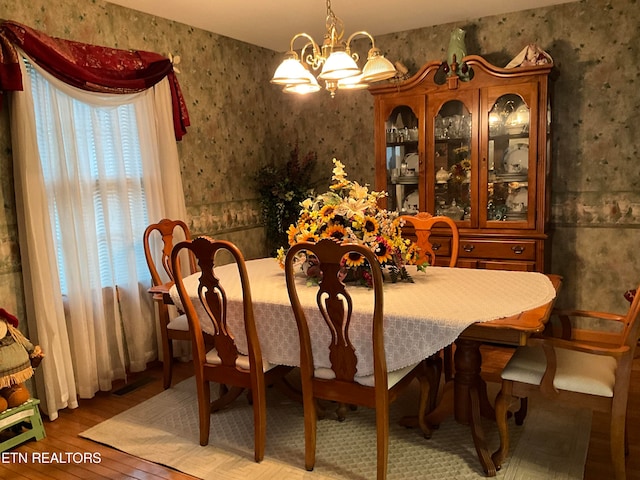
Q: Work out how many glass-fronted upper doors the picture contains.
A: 3